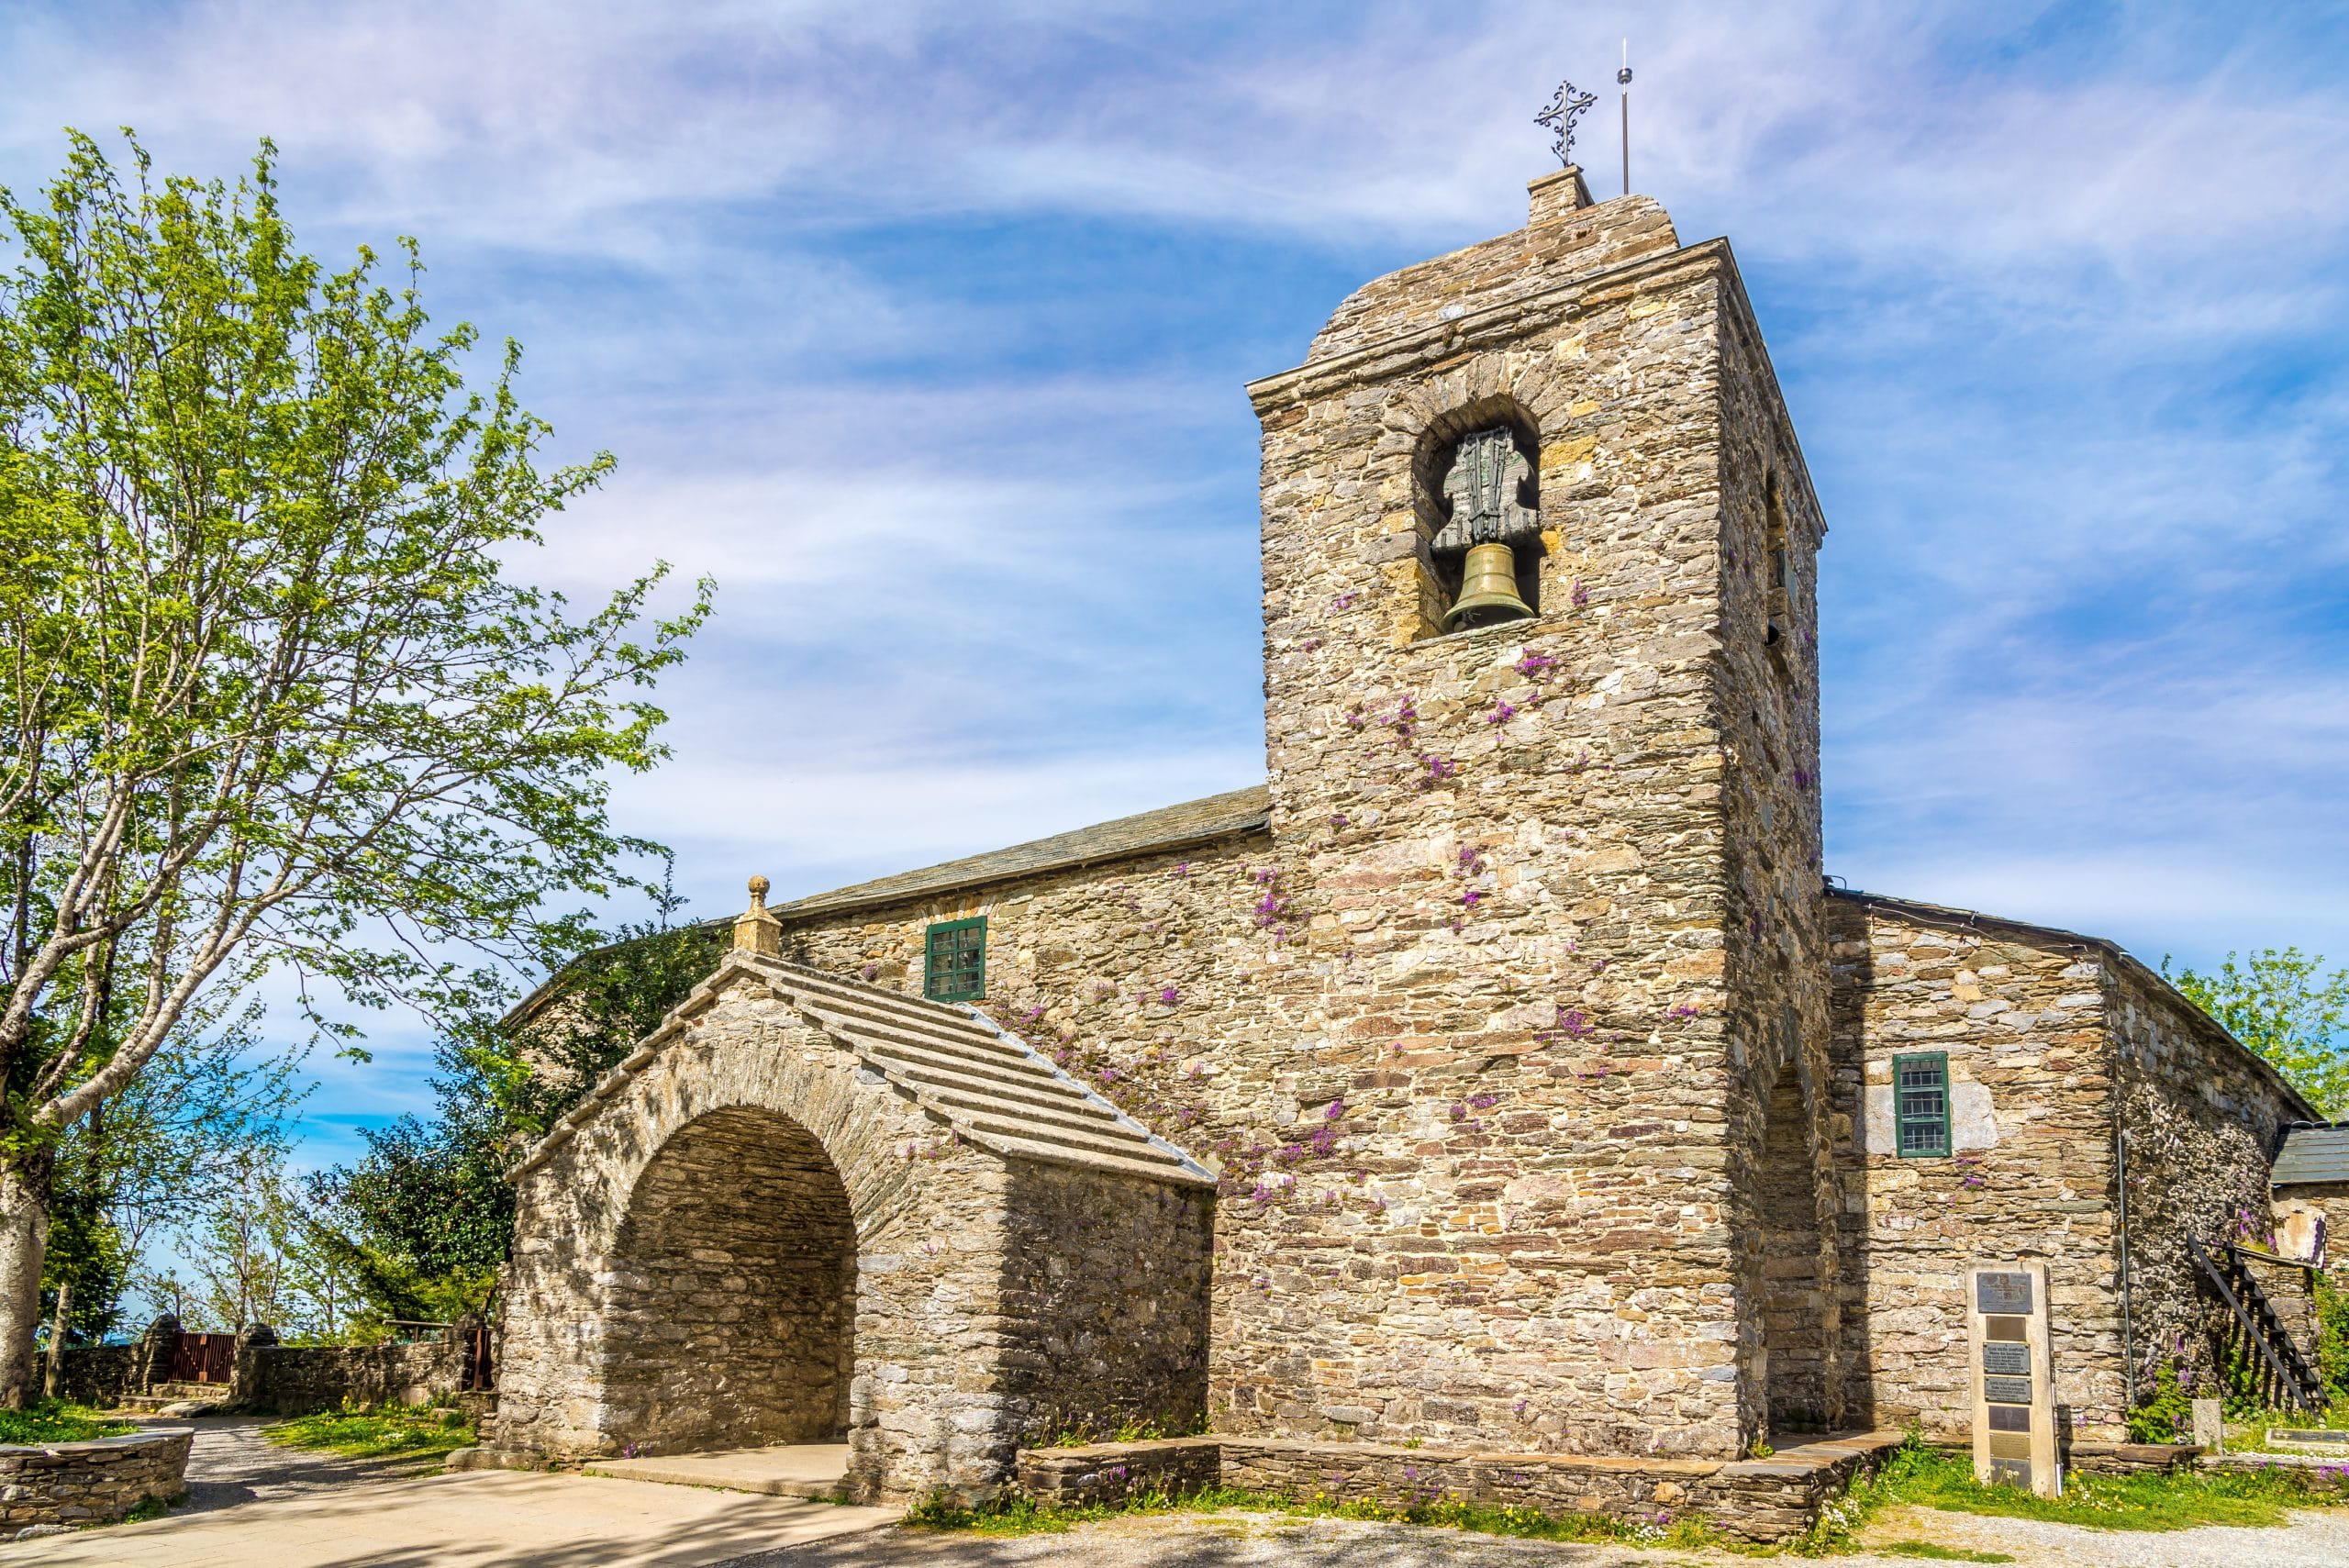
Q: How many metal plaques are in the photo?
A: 7